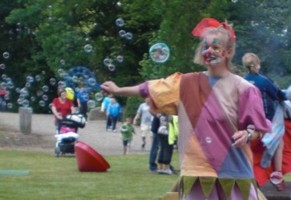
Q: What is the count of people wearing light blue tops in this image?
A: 2